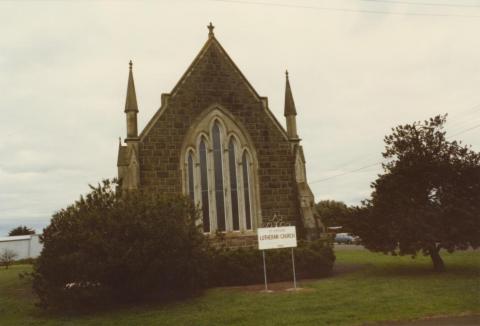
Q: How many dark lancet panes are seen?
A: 5